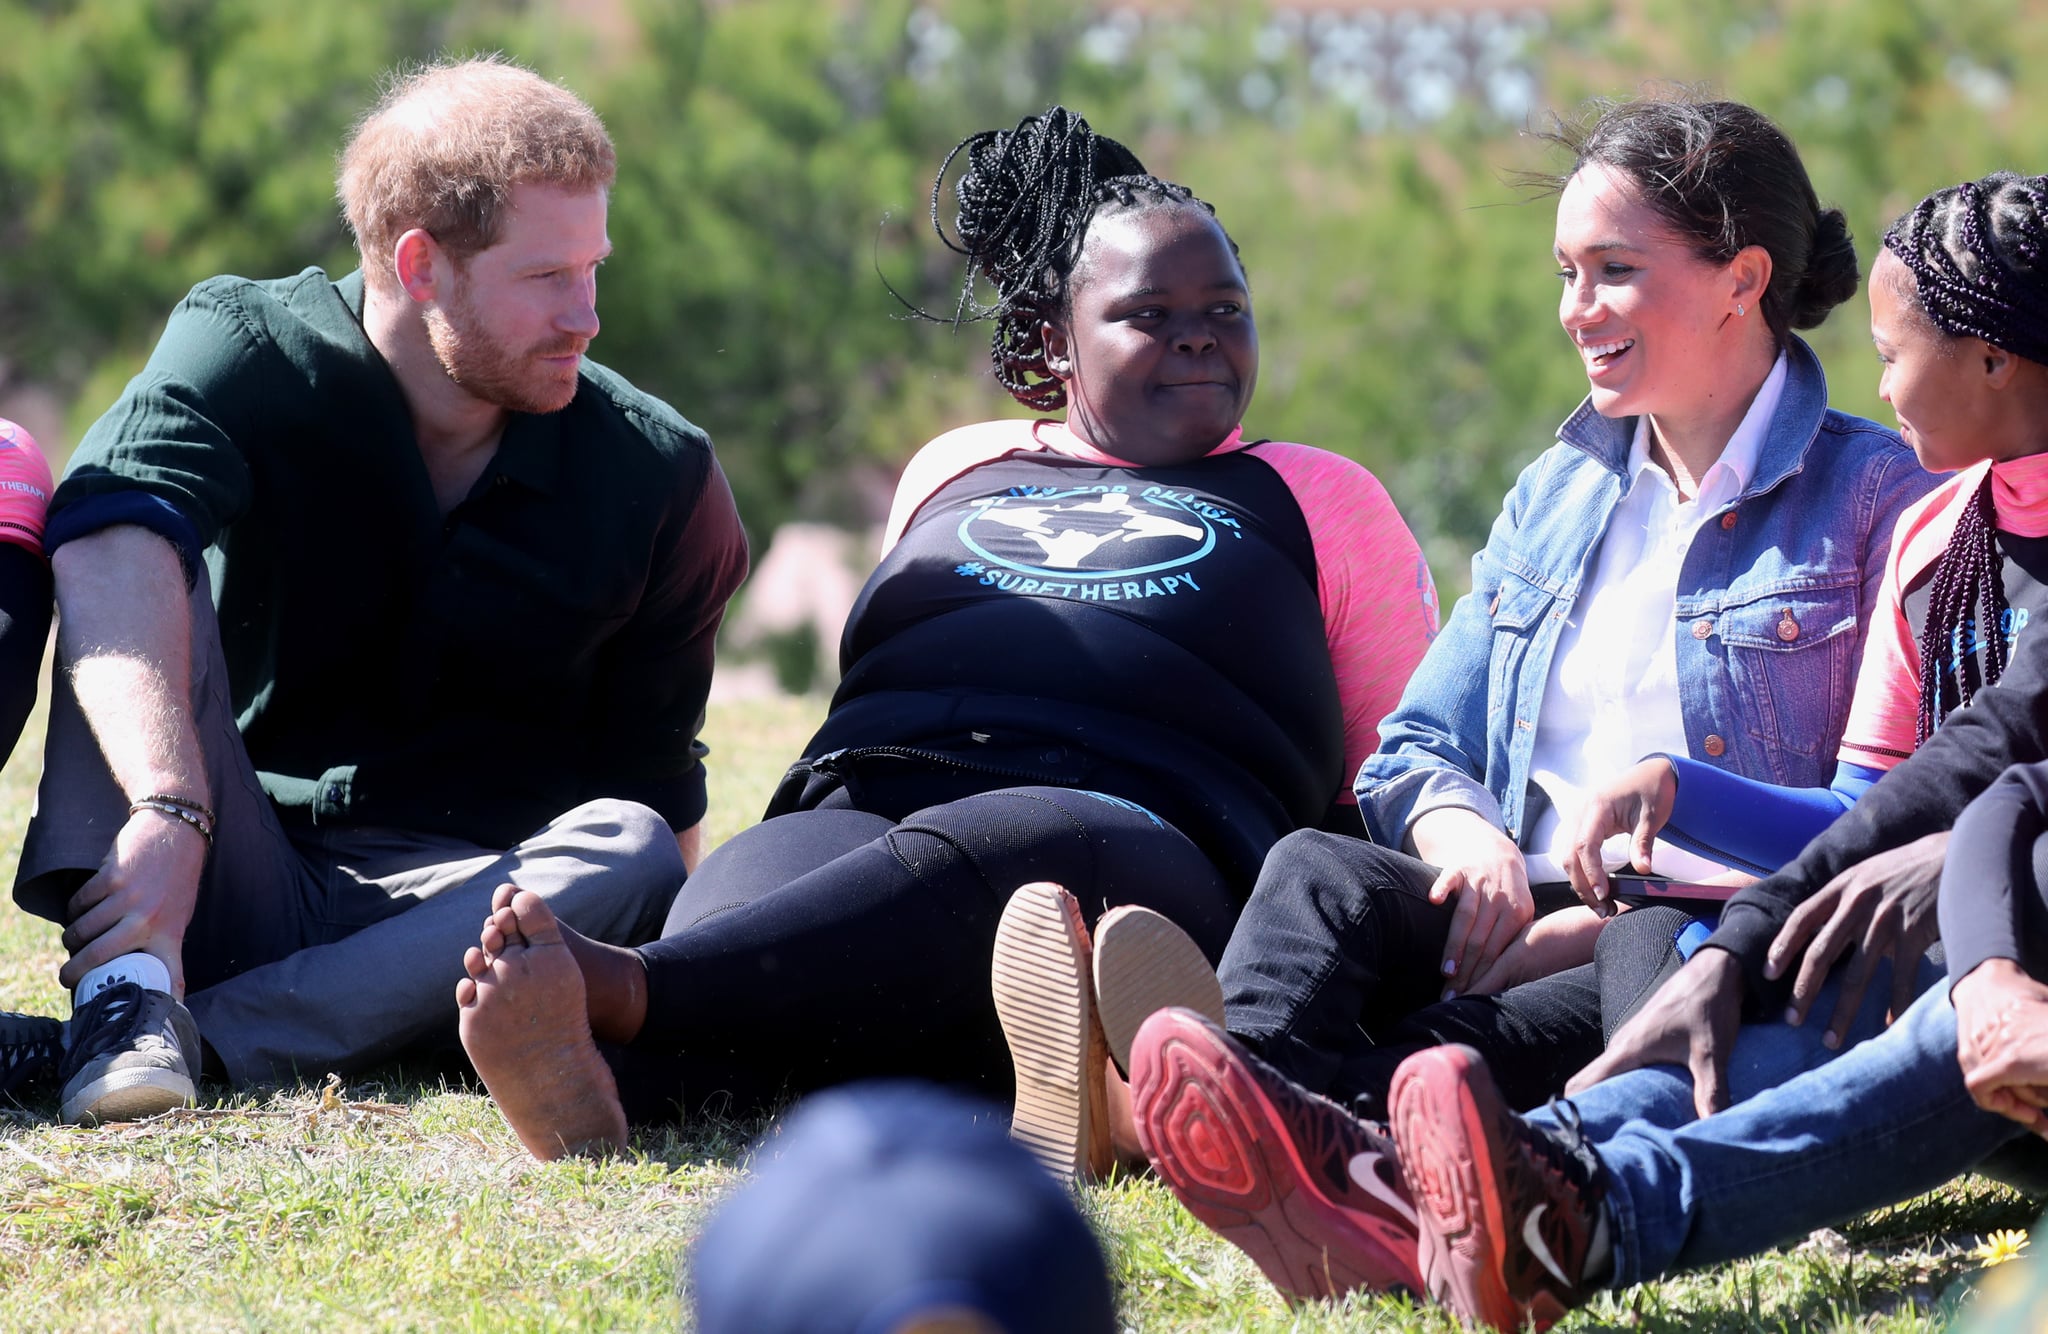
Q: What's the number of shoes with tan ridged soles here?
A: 2